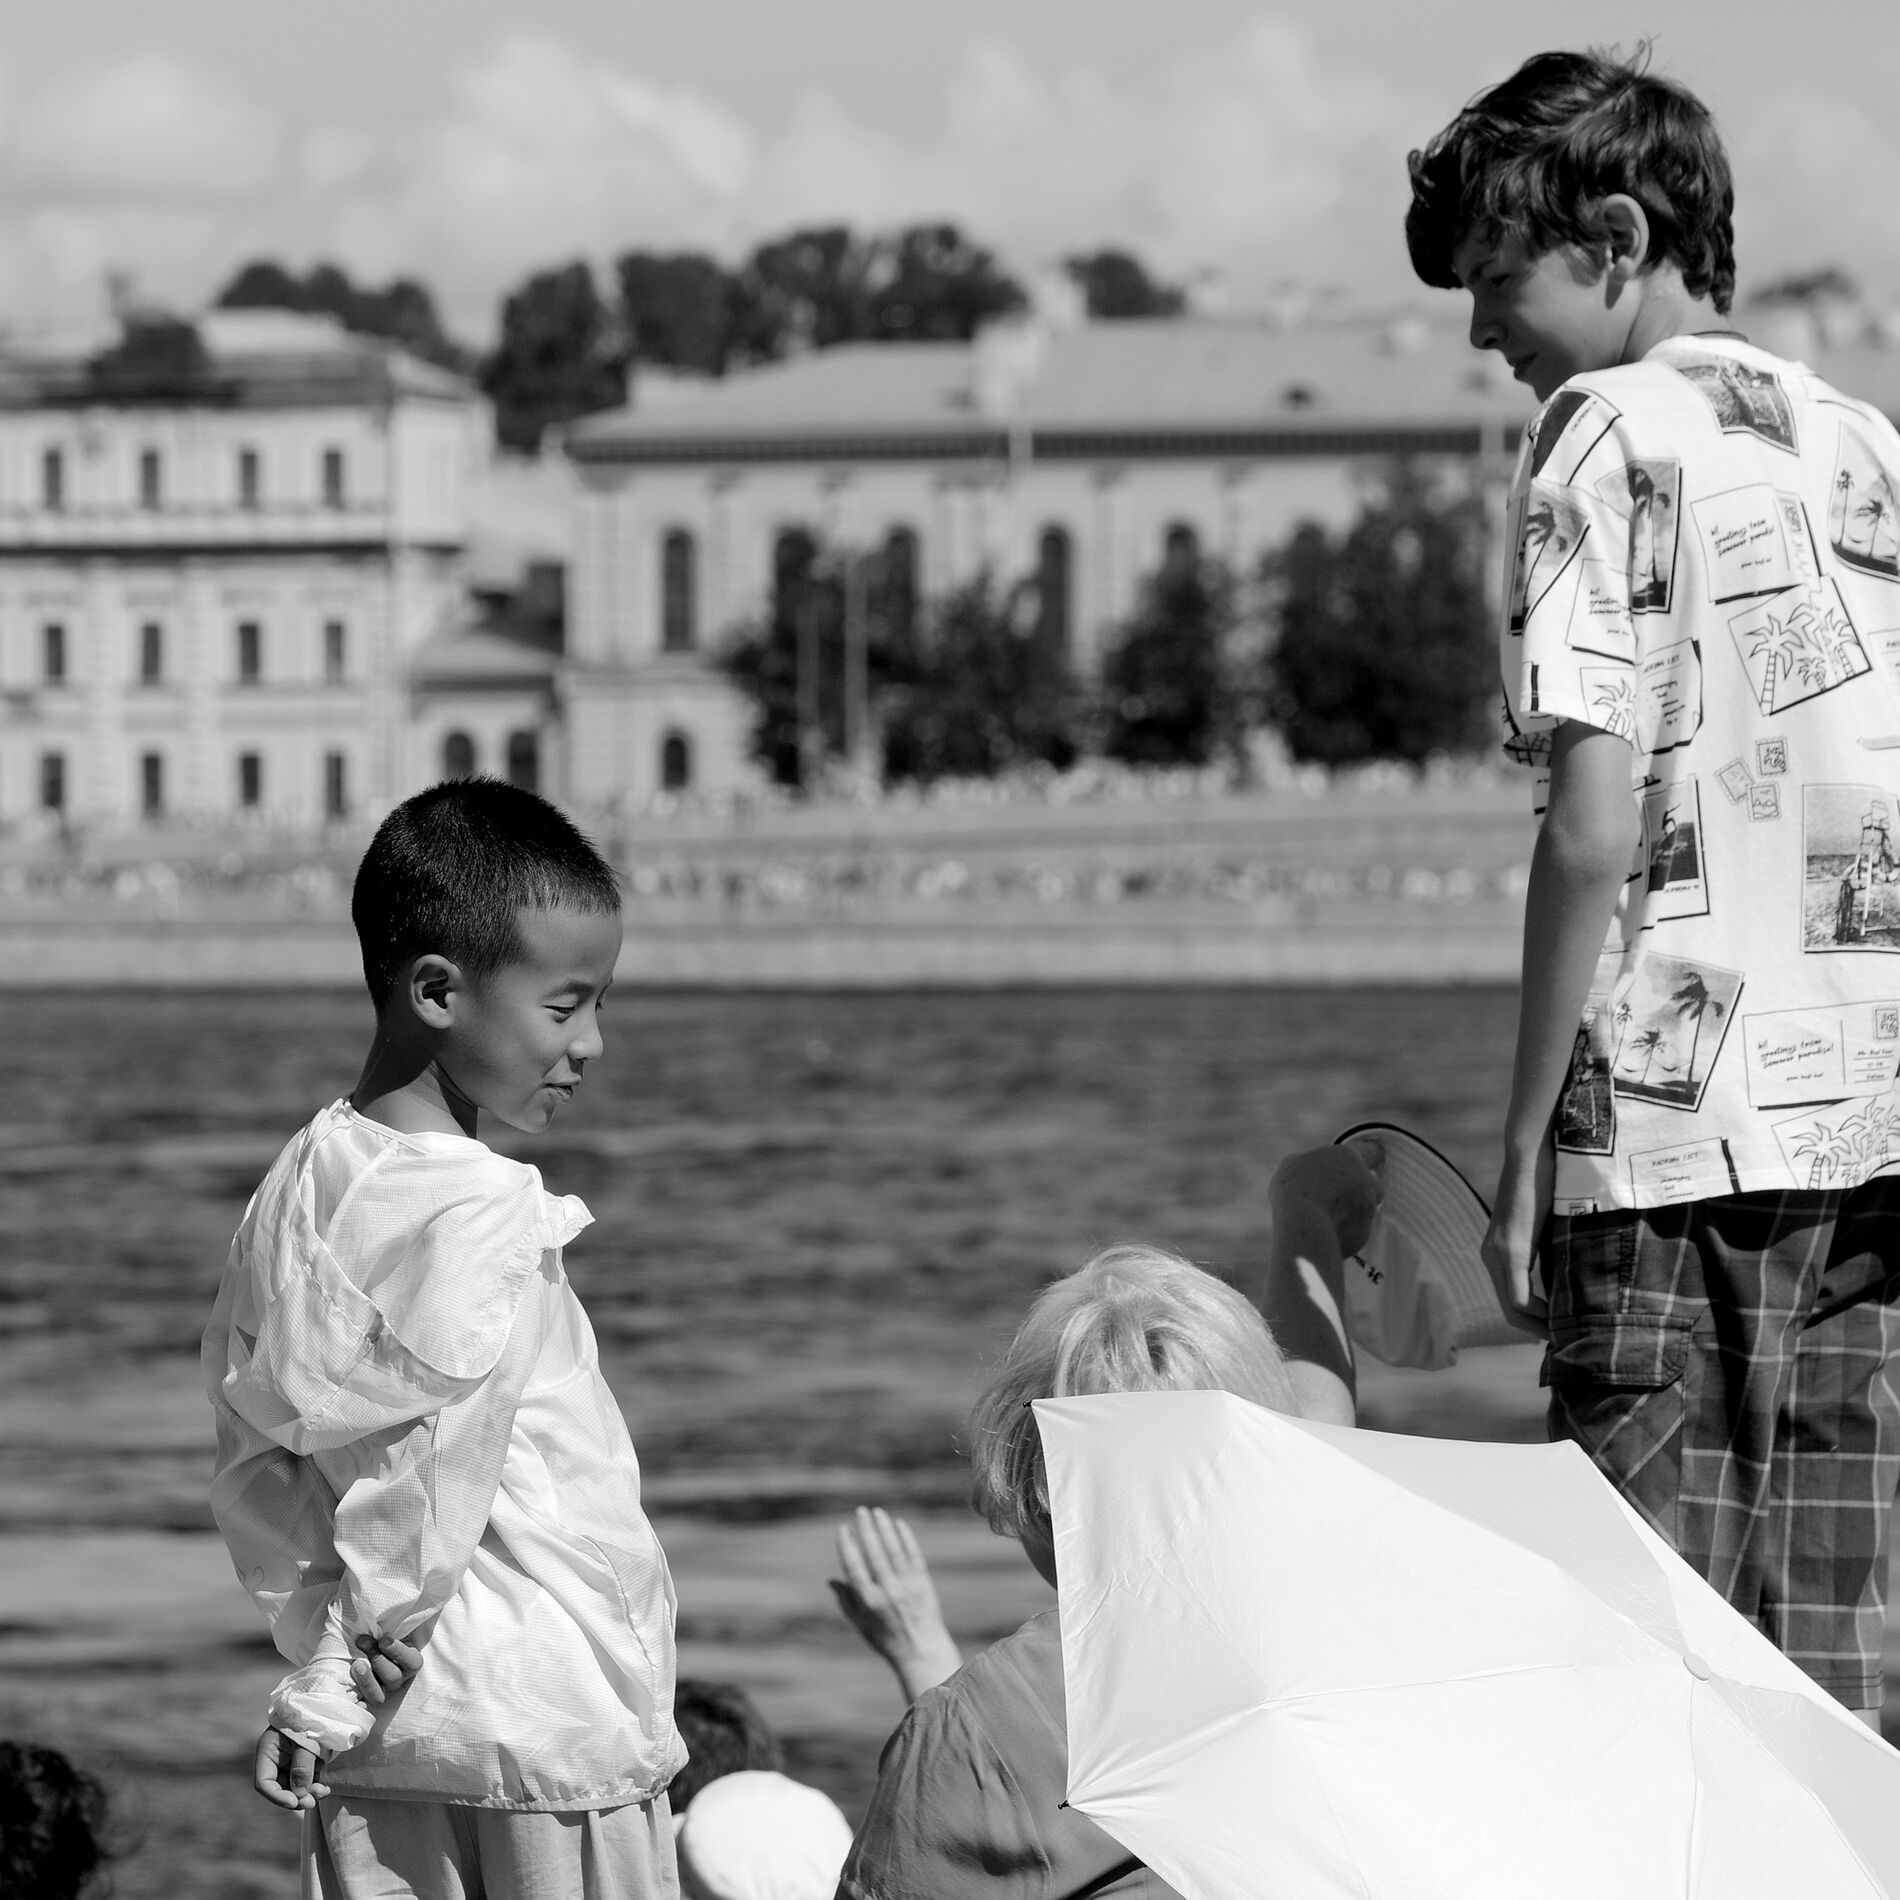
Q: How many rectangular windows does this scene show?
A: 12